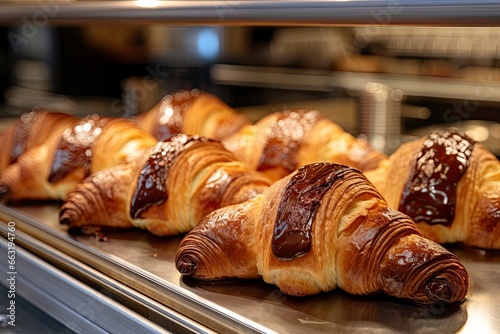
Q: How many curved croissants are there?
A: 7